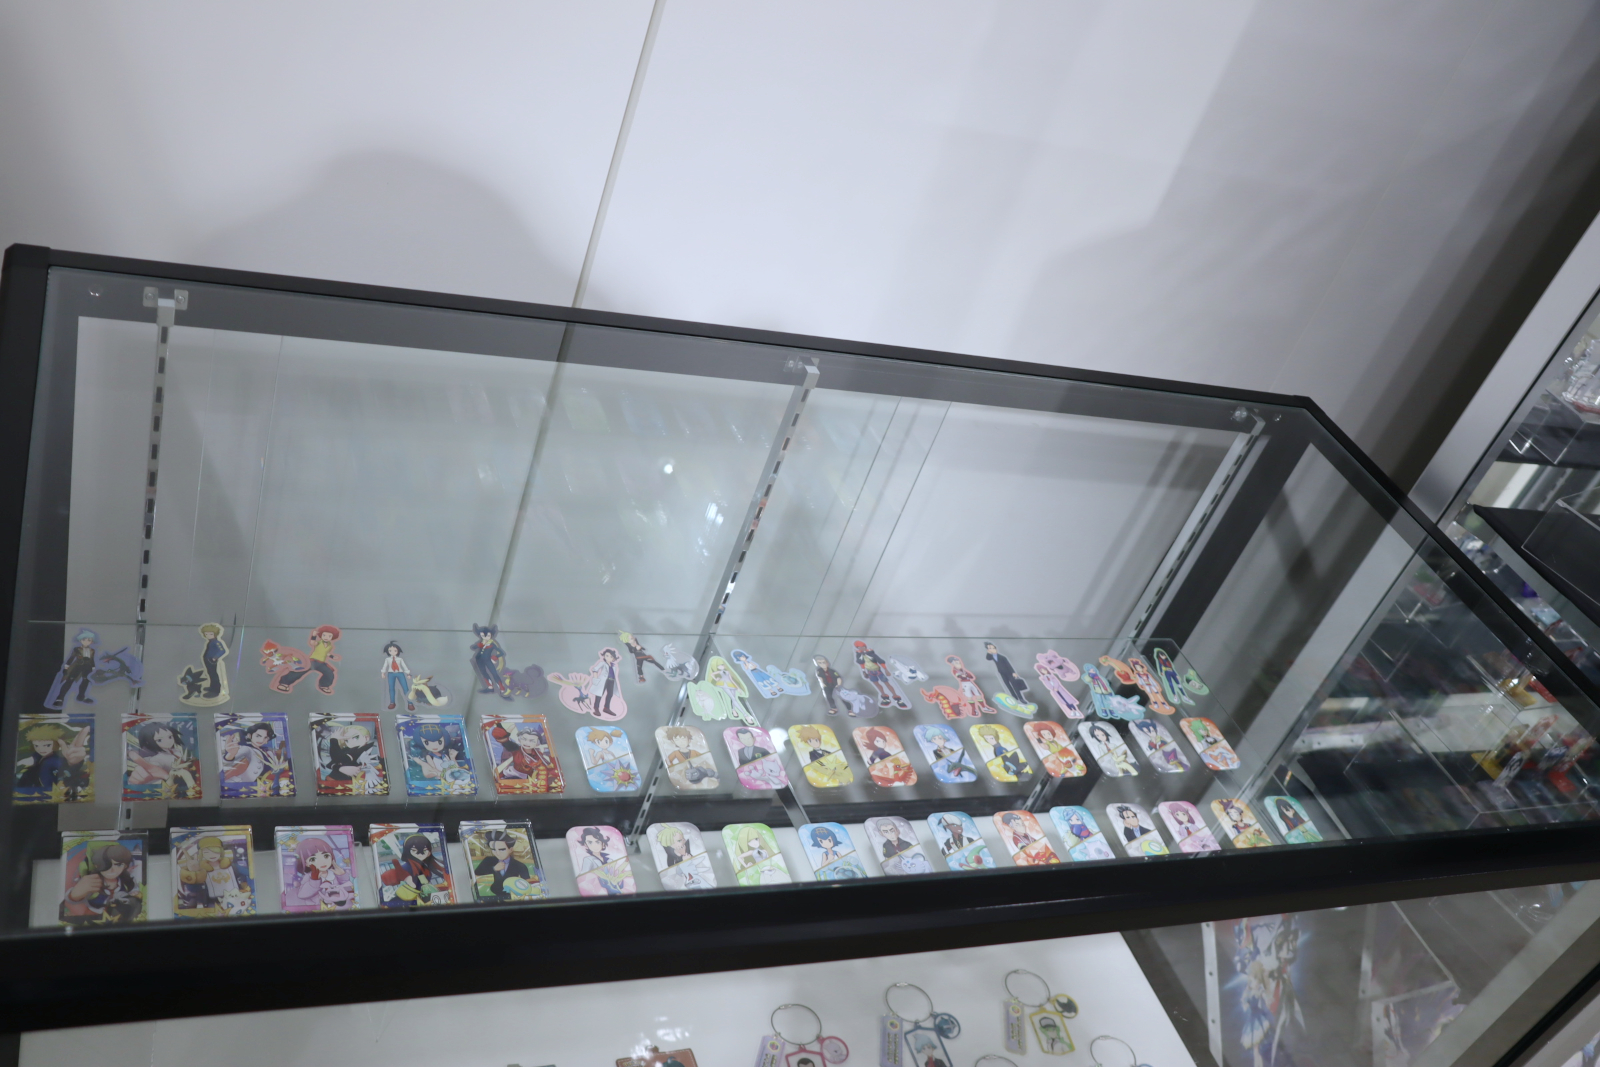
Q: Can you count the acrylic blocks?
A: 11